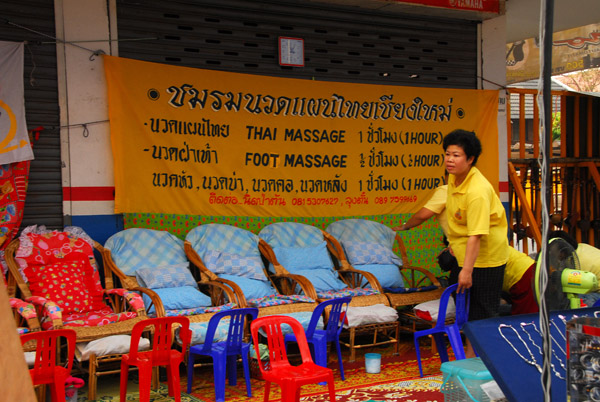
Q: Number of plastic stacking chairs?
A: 6